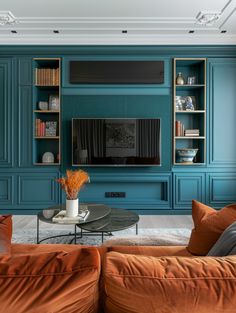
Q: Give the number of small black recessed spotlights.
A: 5